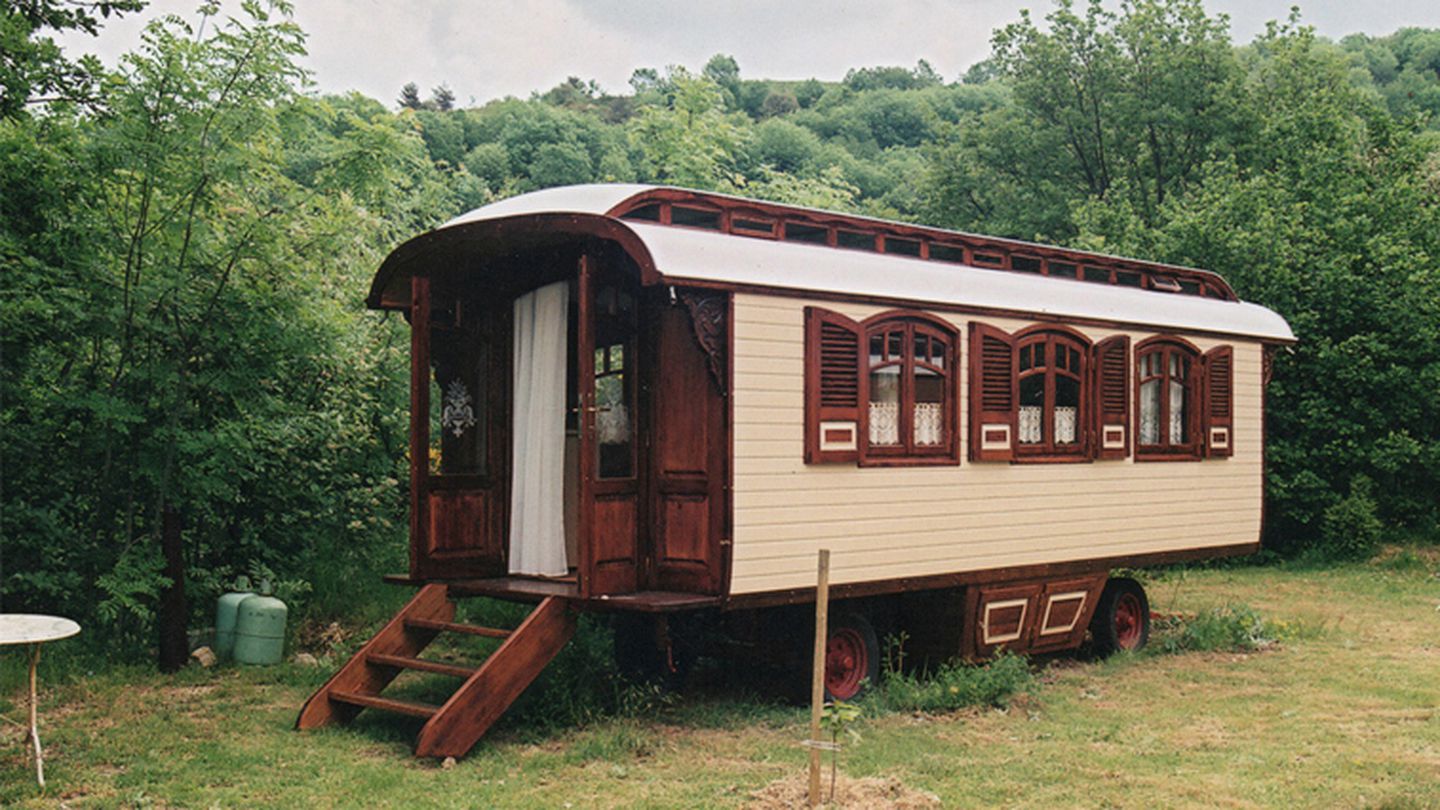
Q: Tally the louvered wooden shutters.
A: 4